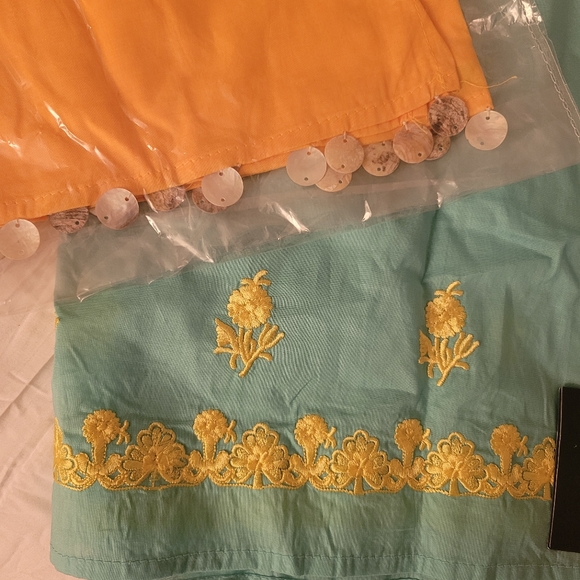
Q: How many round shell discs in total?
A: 14